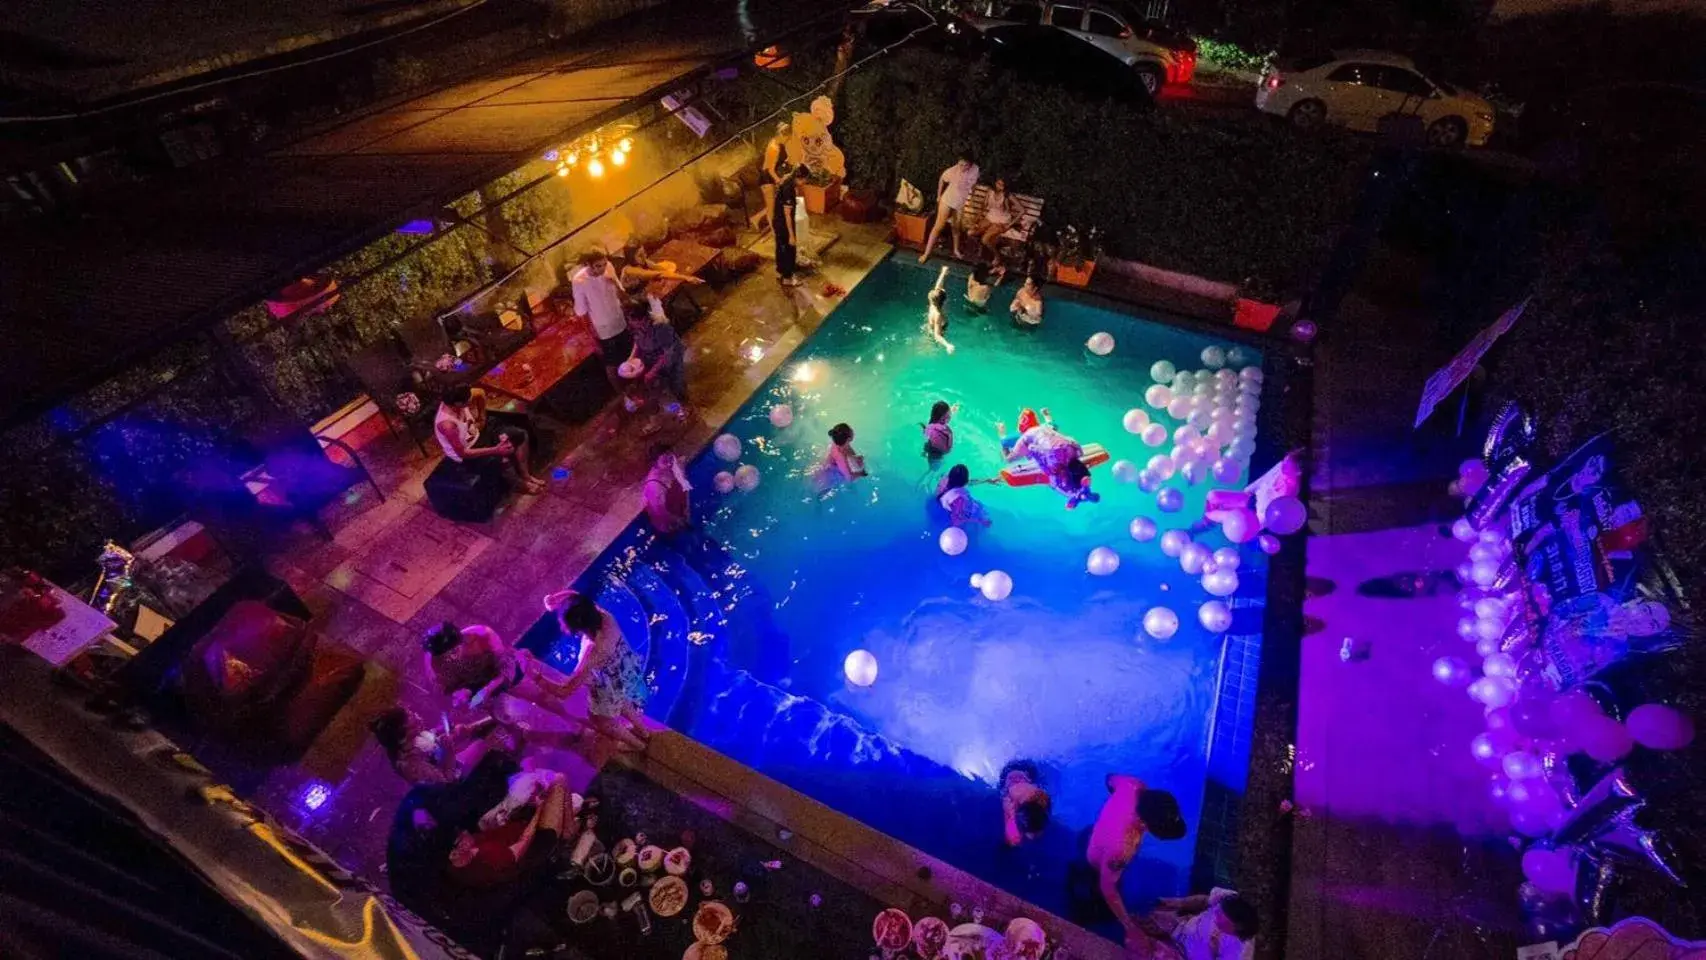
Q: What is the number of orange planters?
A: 4